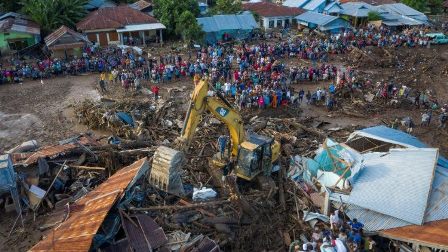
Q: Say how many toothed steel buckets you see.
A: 1